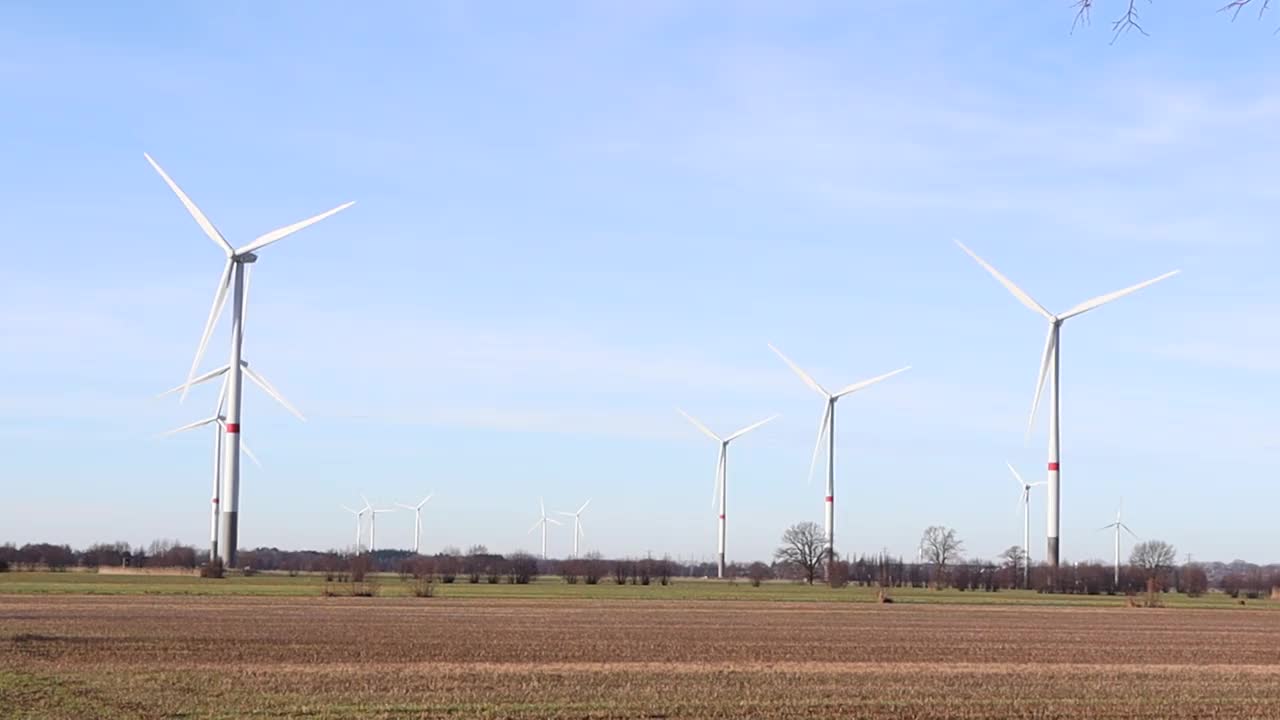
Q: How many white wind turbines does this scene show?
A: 13